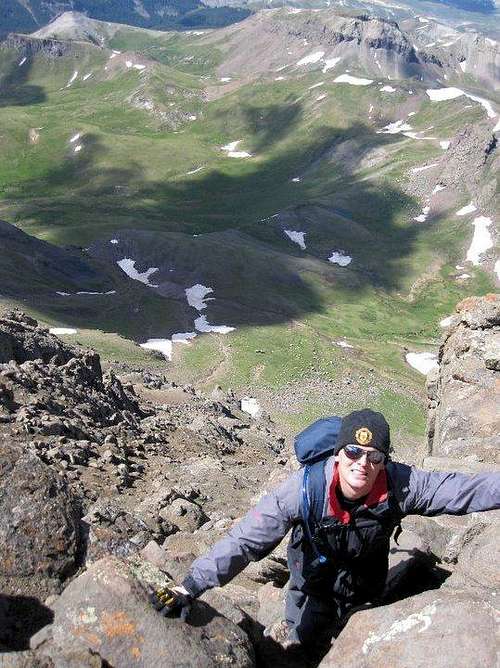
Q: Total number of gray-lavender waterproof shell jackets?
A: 1